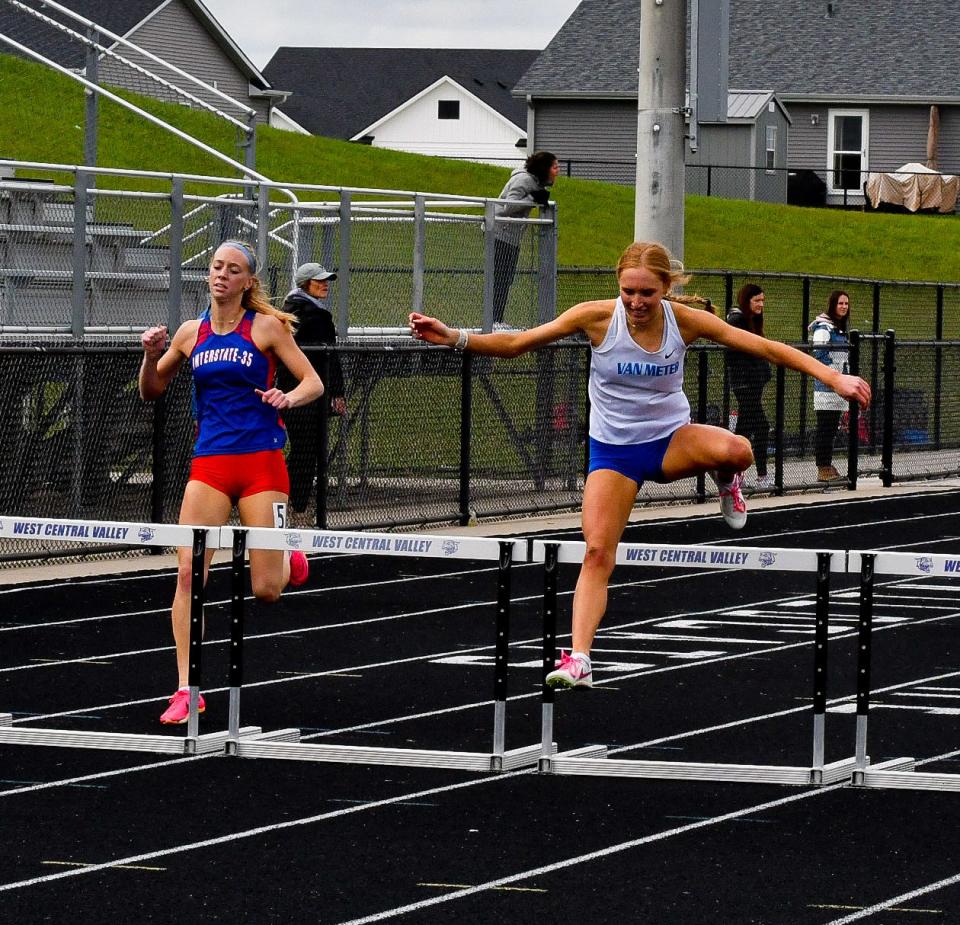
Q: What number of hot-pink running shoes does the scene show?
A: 2